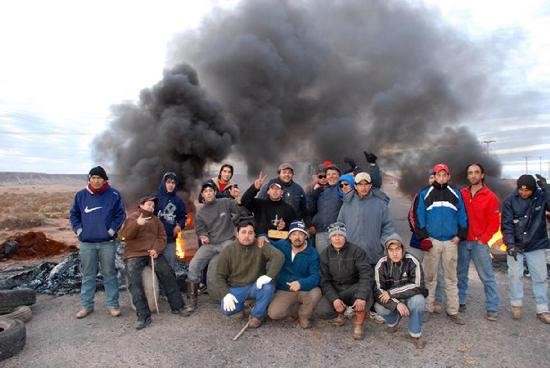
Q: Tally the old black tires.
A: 3